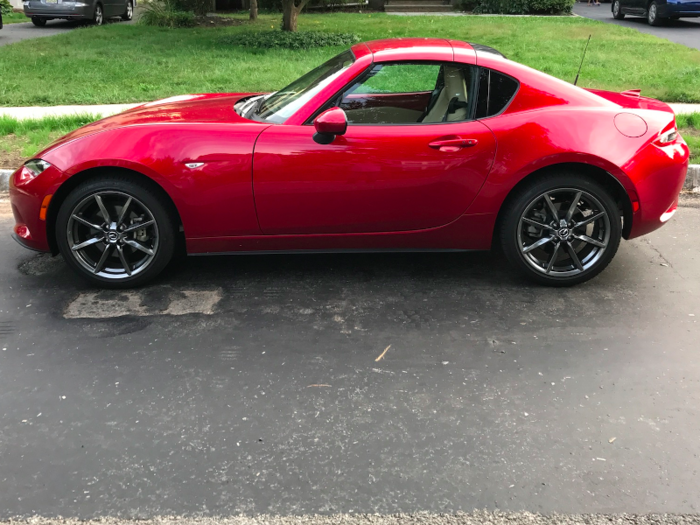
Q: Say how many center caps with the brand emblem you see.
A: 2